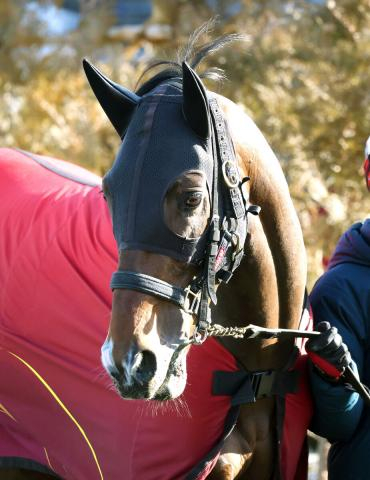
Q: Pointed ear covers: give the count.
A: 2